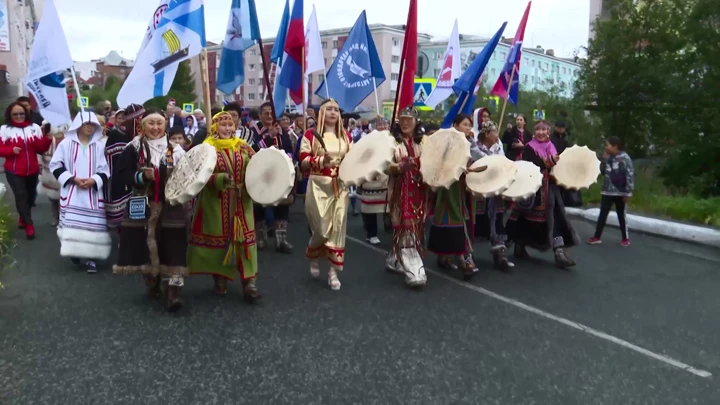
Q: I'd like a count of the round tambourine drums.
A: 7